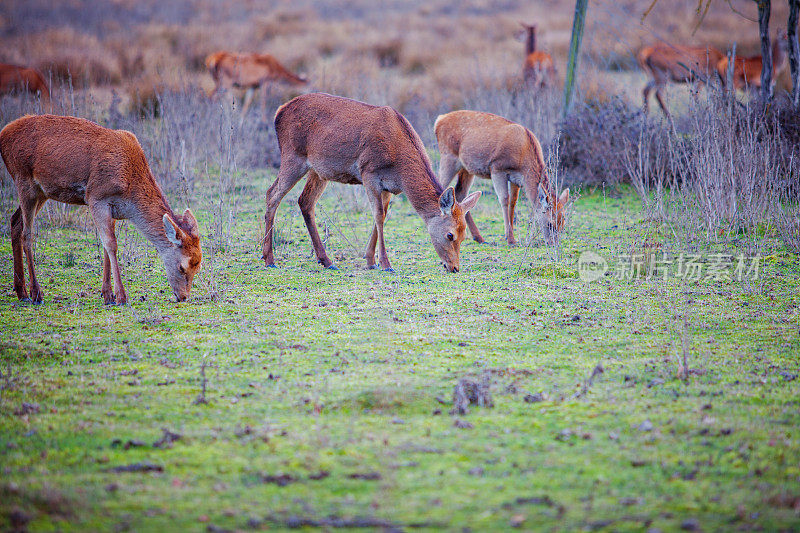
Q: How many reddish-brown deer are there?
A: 8